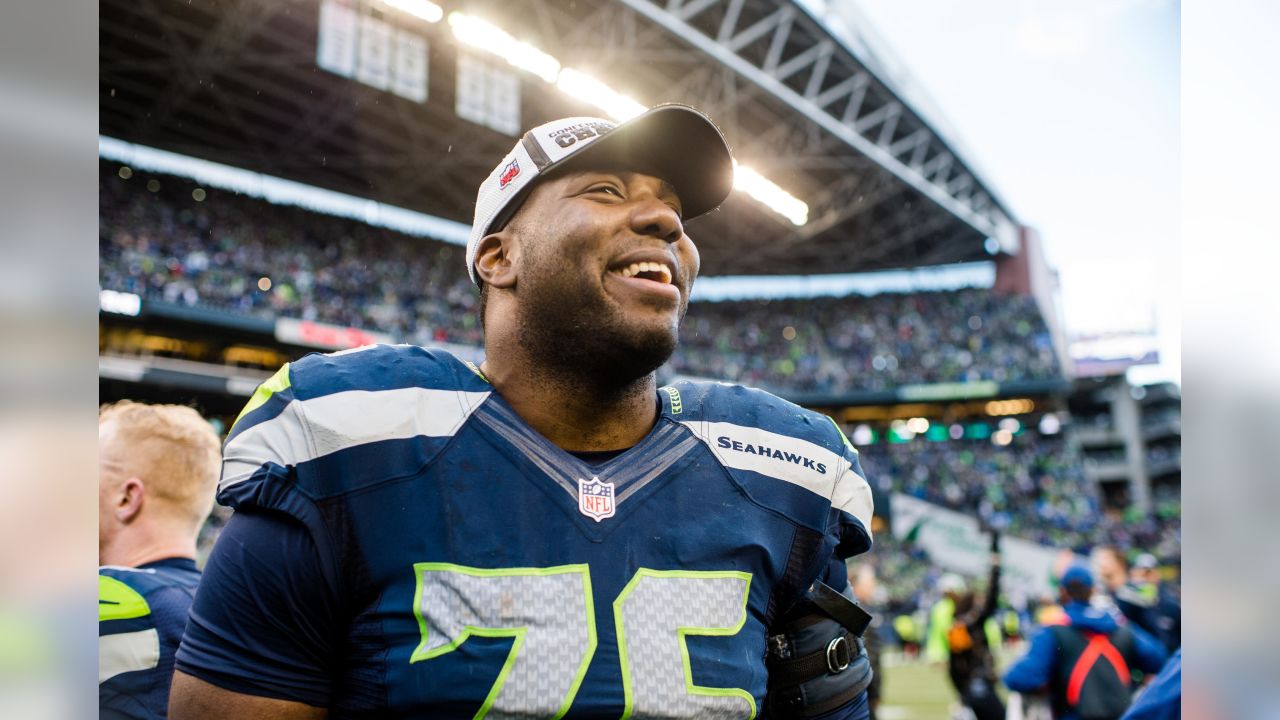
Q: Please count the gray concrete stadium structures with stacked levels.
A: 1